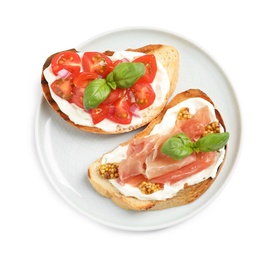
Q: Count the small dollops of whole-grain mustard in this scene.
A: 4